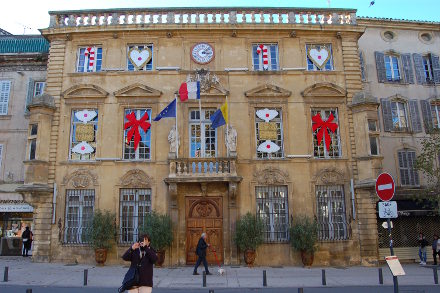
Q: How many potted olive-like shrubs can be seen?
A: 4